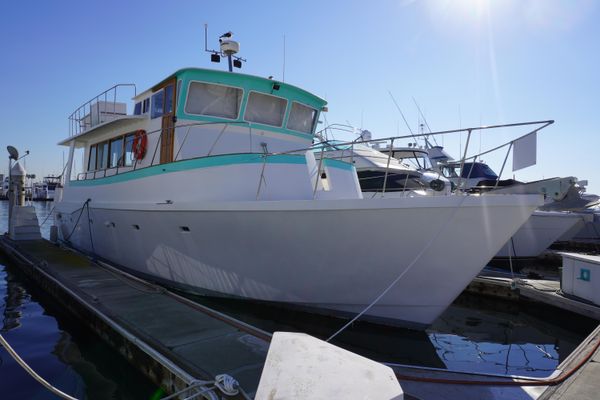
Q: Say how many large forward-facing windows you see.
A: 3